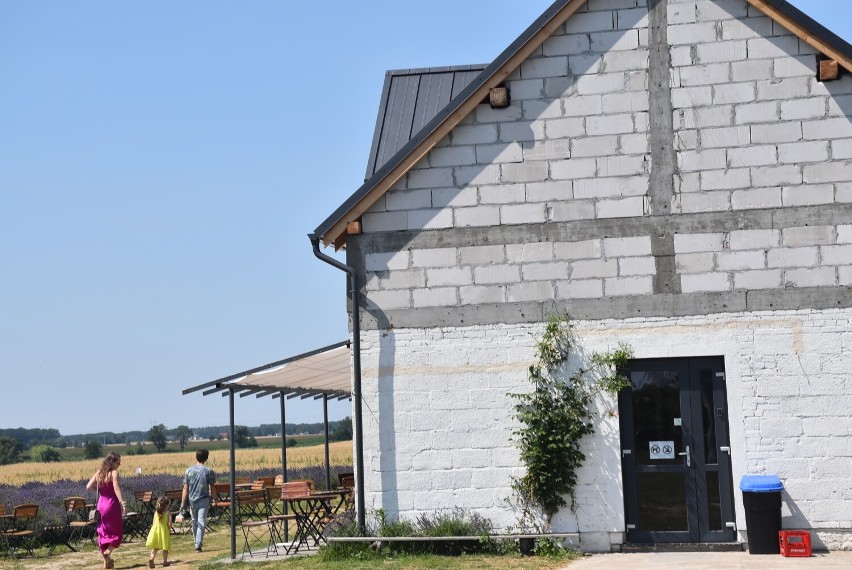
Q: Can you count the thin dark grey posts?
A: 3